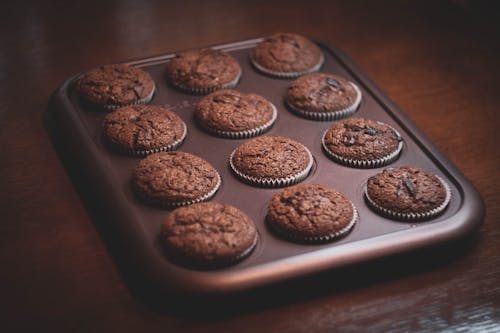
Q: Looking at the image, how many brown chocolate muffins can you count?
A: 12